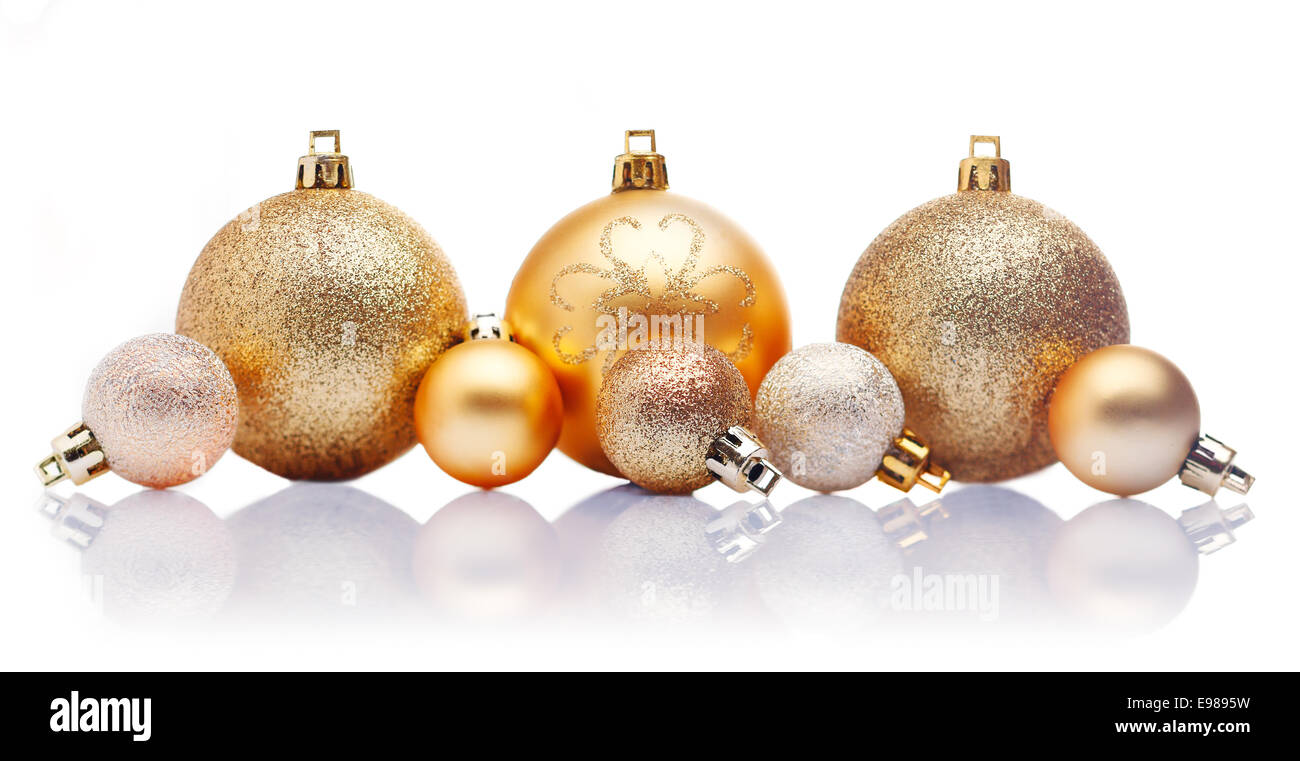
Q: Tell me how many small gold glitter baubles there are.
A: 1